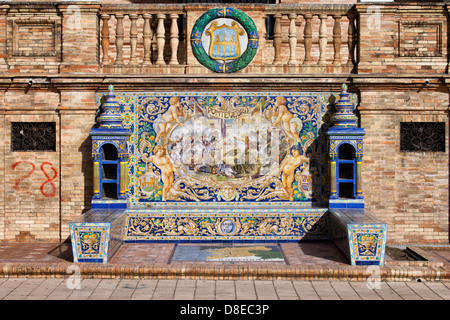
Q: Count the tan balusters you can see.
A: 12